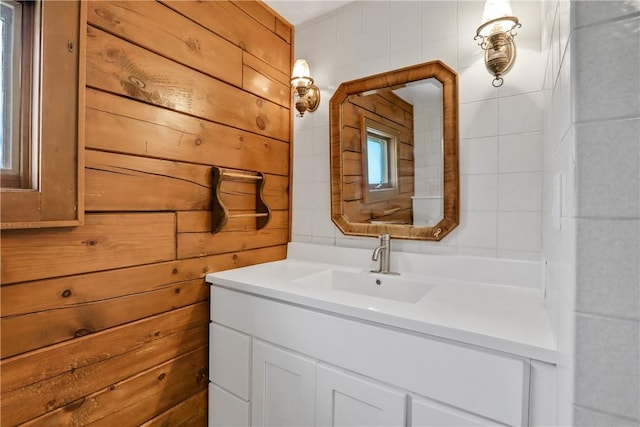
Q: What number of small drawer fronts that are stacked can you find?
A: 2